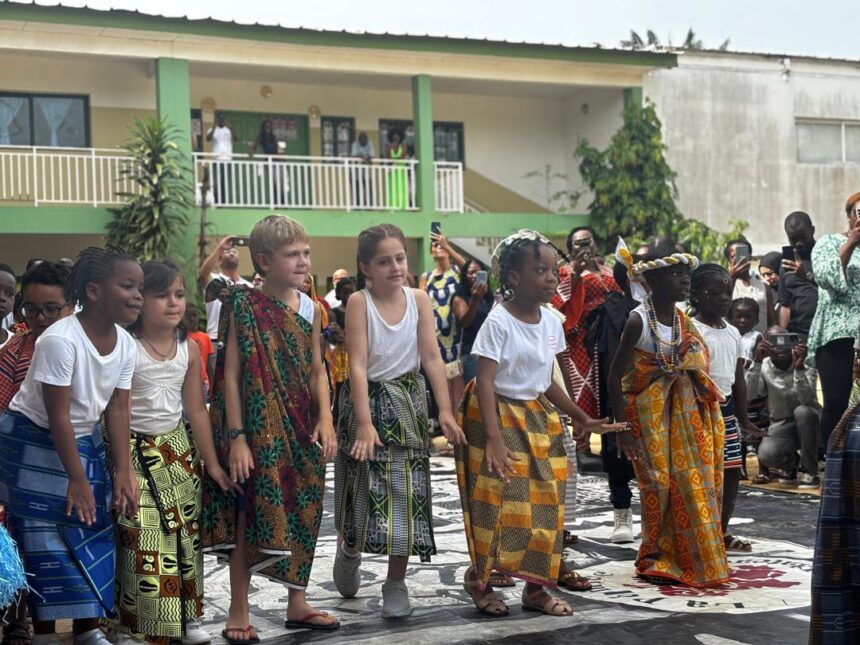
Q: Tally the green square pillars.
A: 3